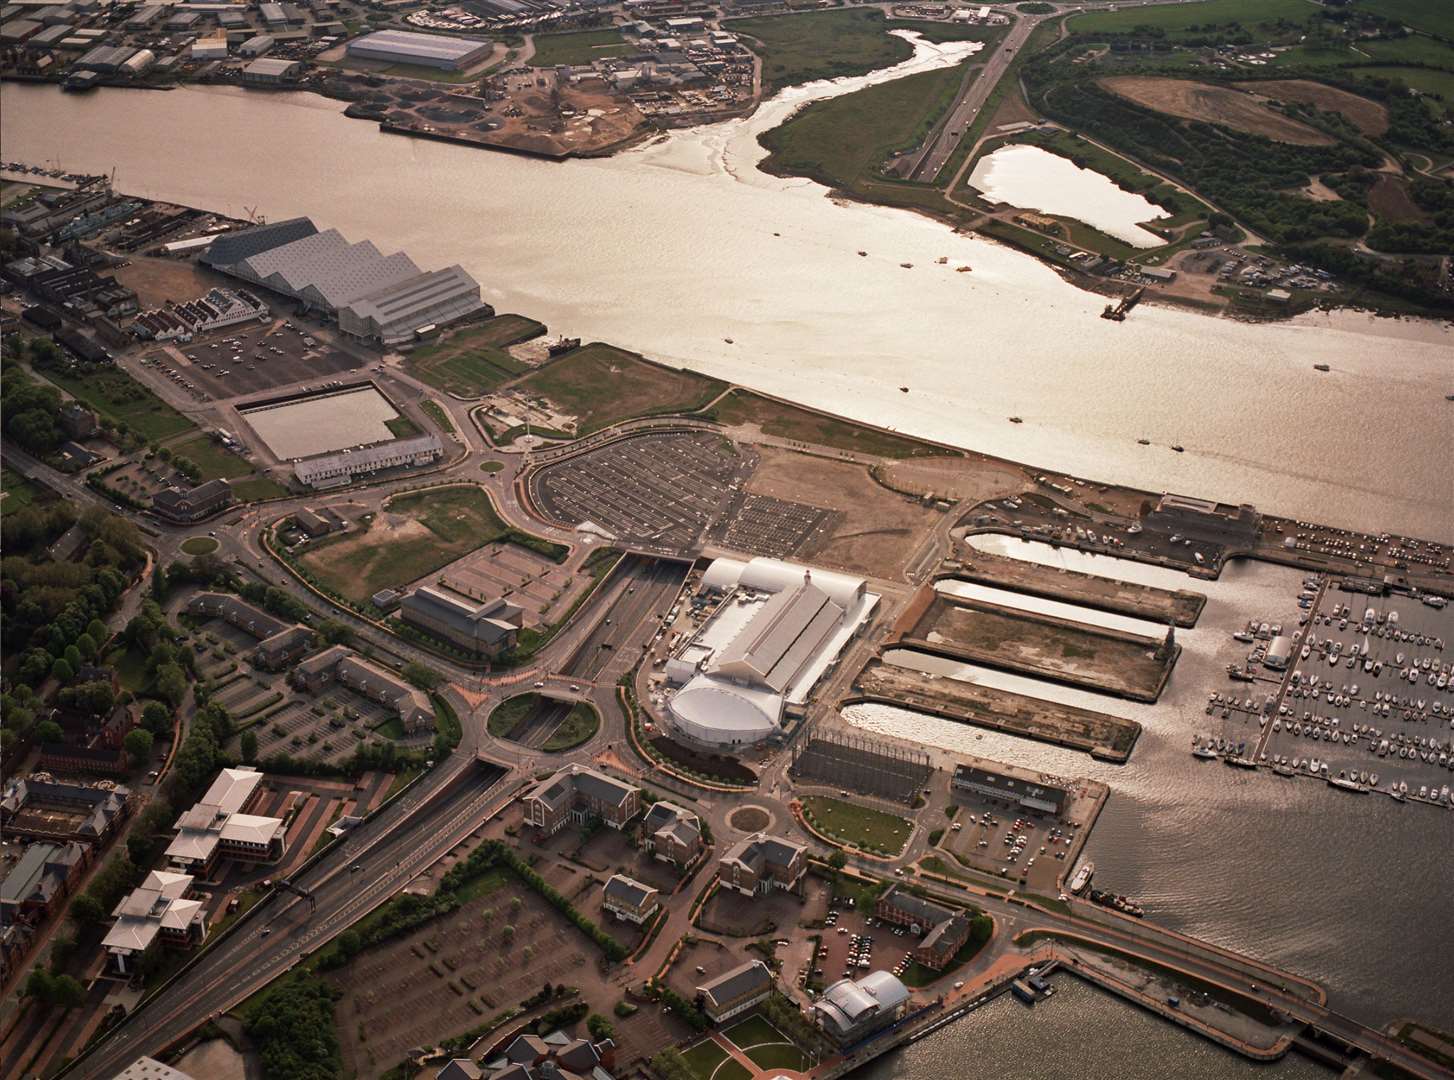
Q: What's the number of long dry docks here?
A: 4